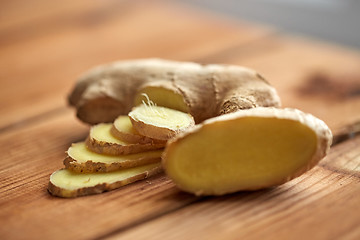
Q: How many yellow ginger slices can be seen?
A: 5